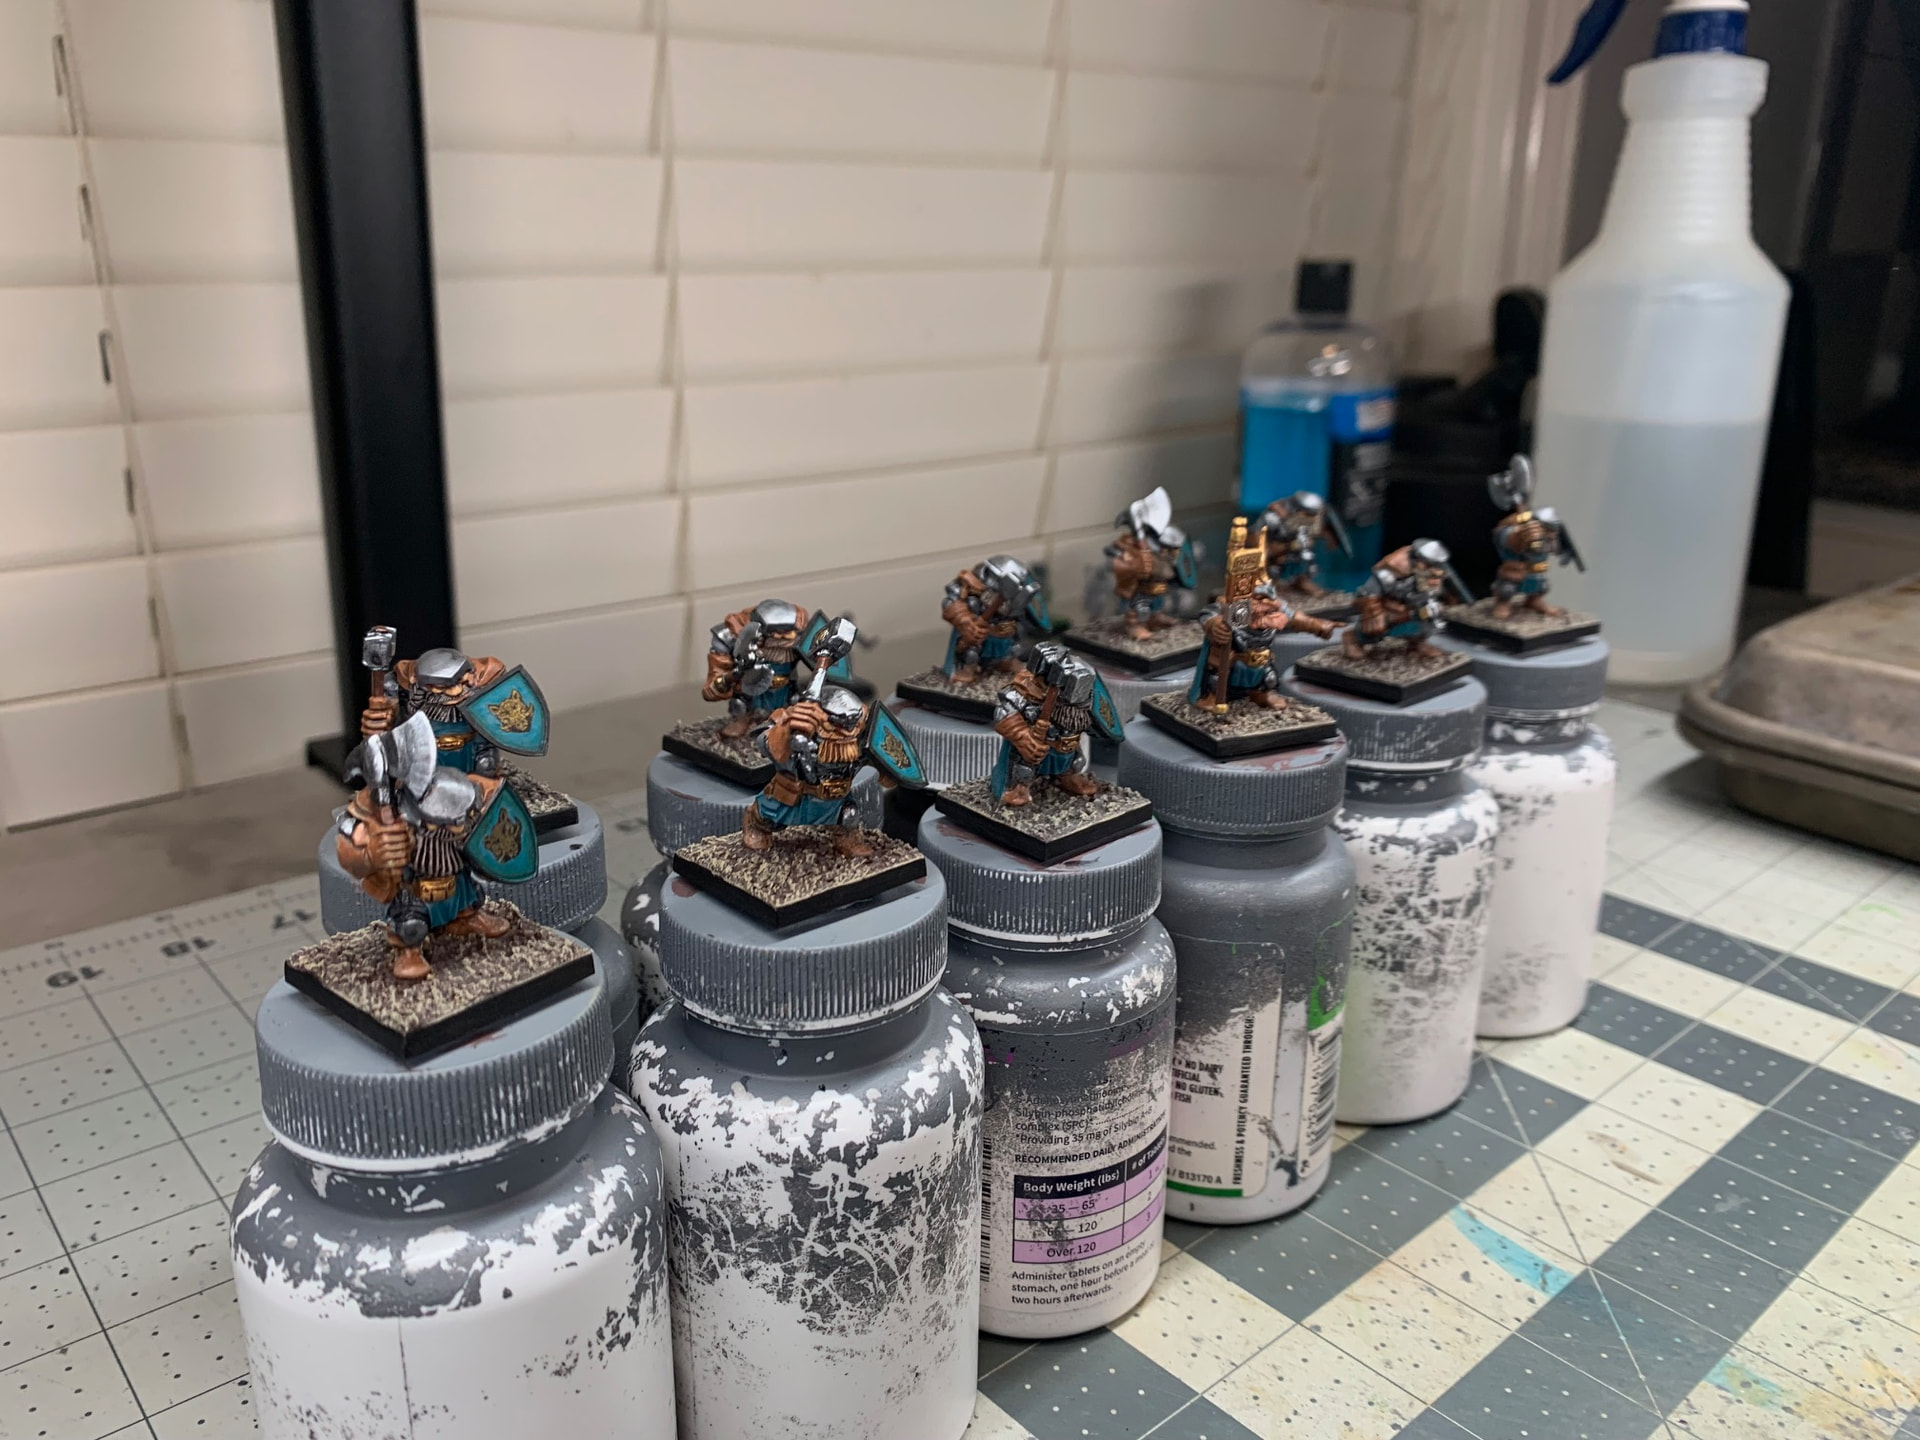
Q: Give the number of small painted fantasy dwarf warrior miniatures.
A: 11